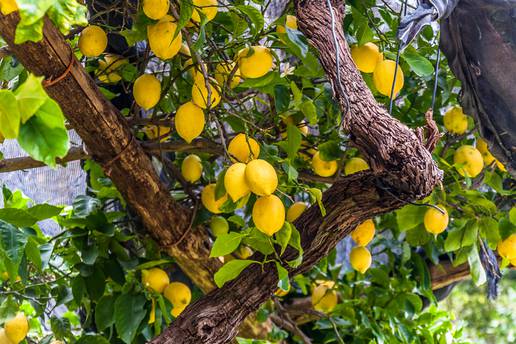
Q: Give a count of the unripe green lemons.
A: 1